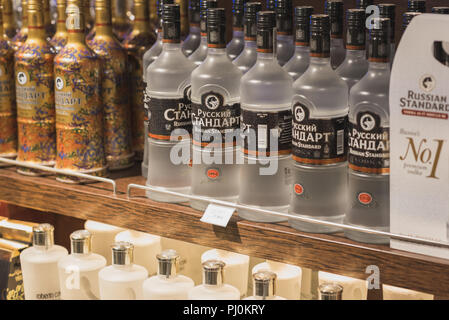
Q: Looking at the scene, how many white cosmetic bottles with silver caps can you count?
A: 7